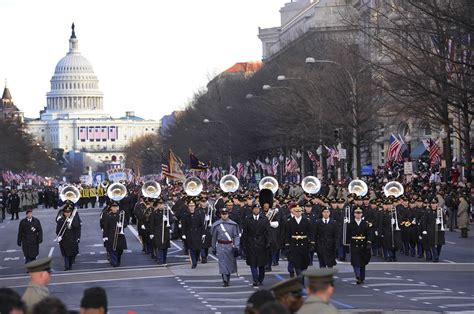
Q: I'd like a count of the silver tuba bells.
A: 9